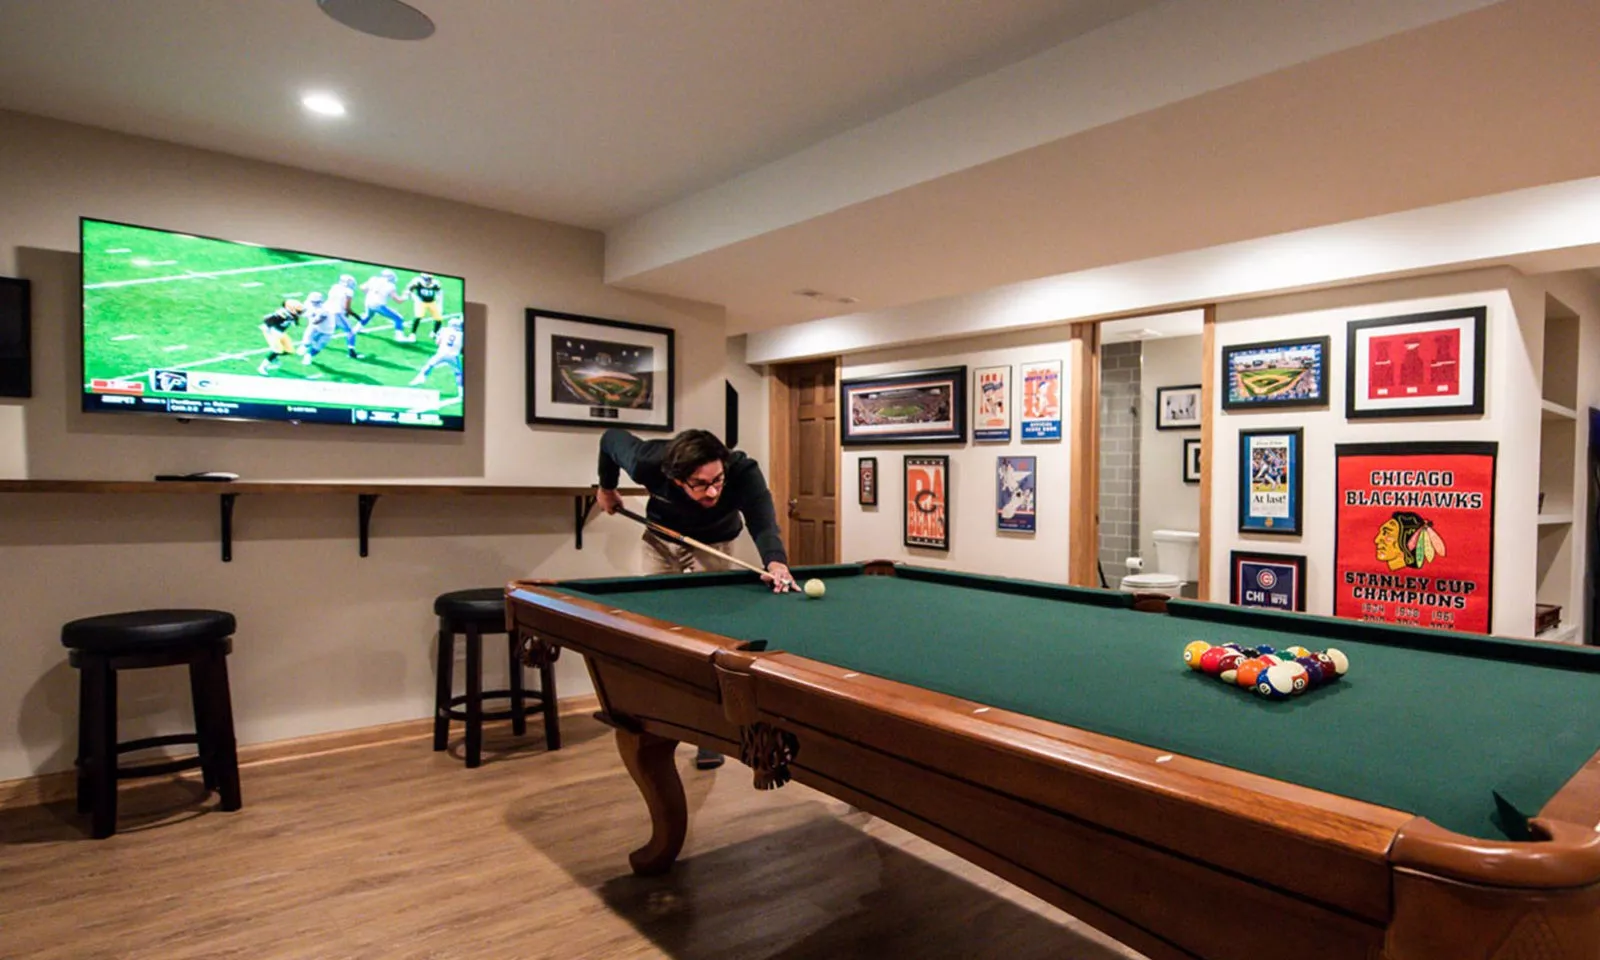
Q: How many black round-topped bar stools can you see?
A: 2